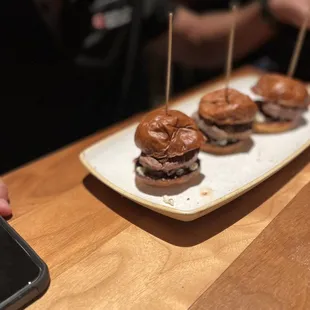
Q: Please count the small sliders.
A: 3